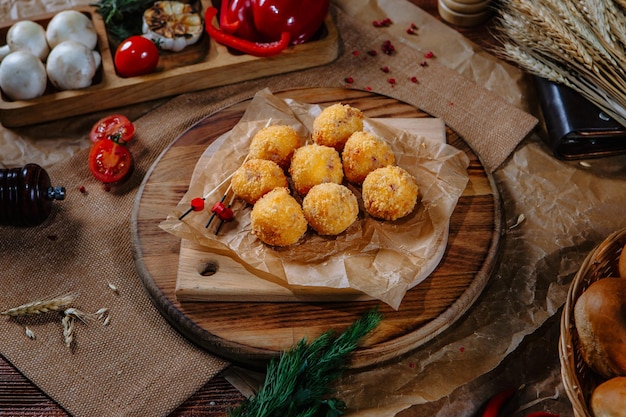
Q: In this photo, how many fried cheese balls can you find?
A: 8